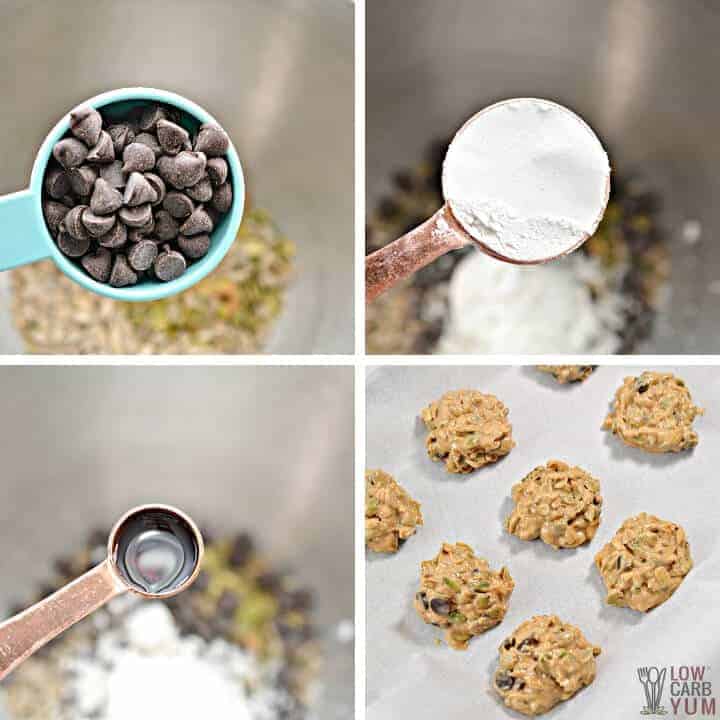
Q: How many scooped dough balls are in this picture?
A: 8